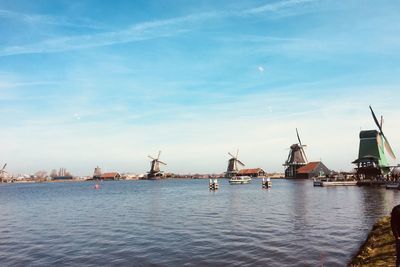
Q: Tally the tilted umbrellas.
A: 0